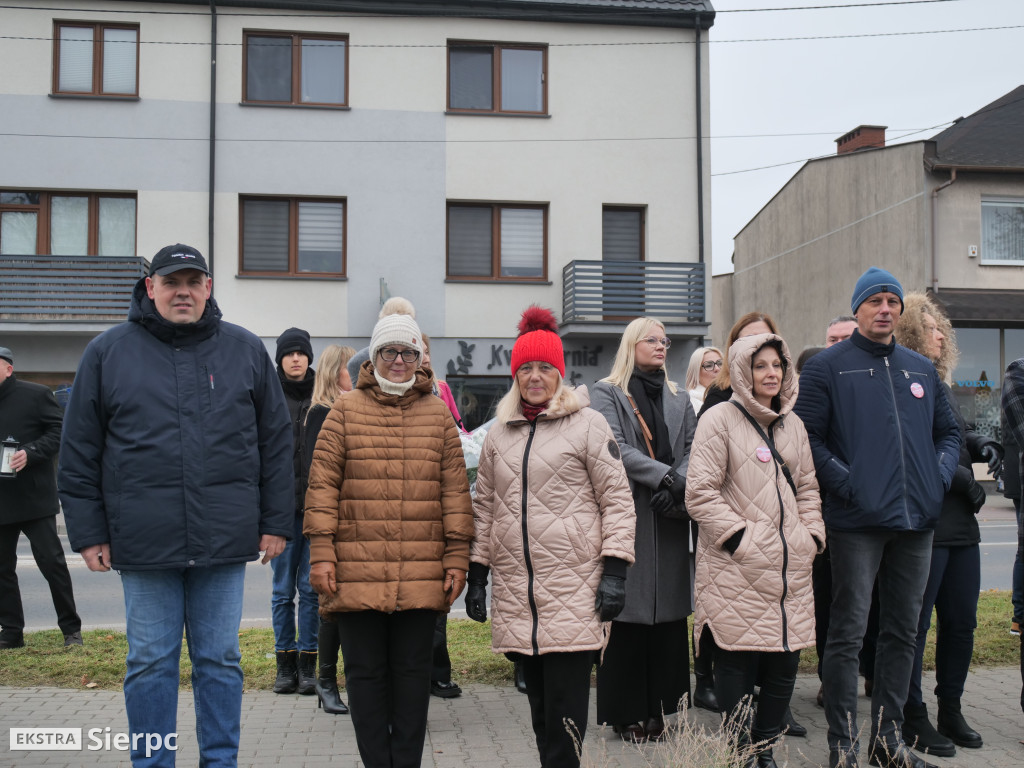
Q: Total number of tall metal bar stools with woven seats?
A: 0